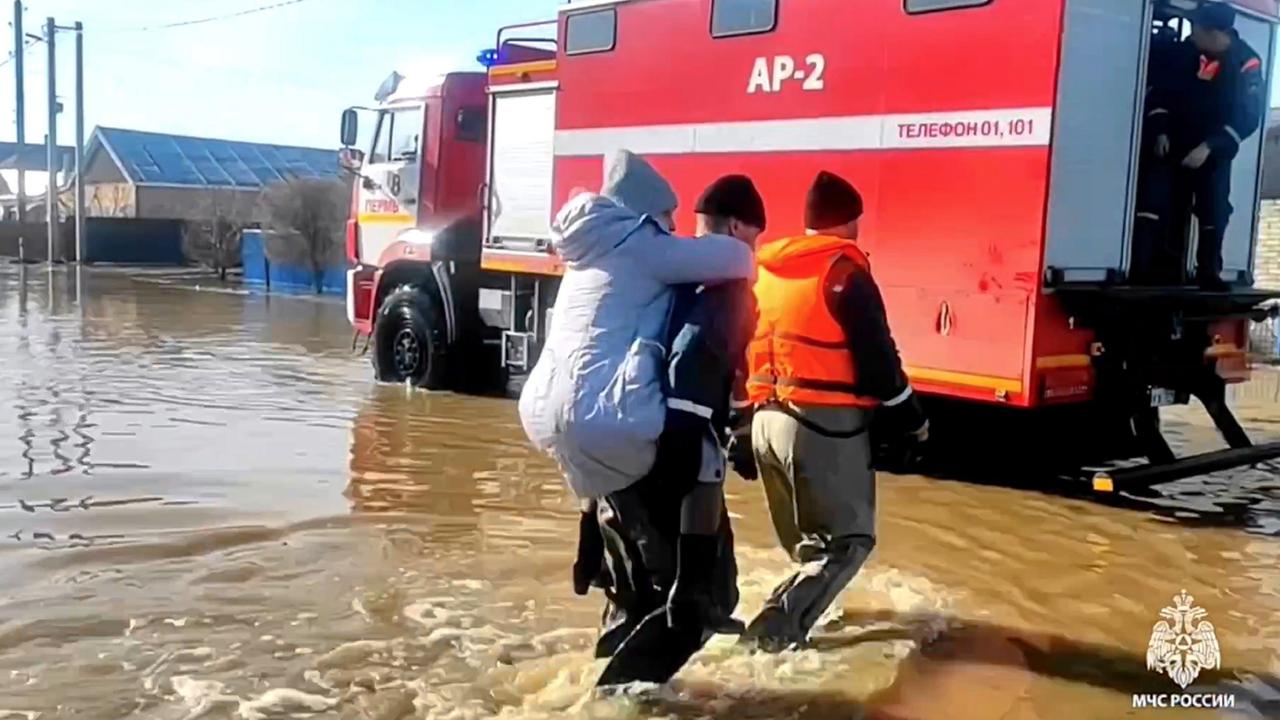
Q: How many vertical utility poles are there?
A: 3